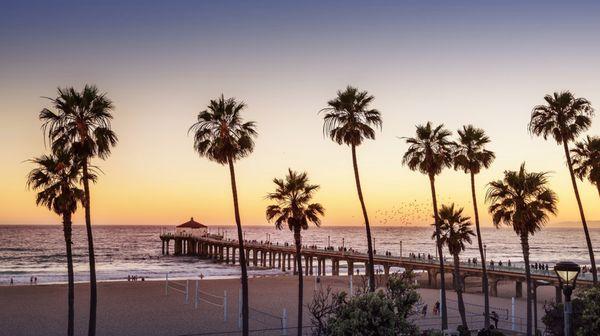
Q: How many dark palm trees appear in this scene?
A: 11